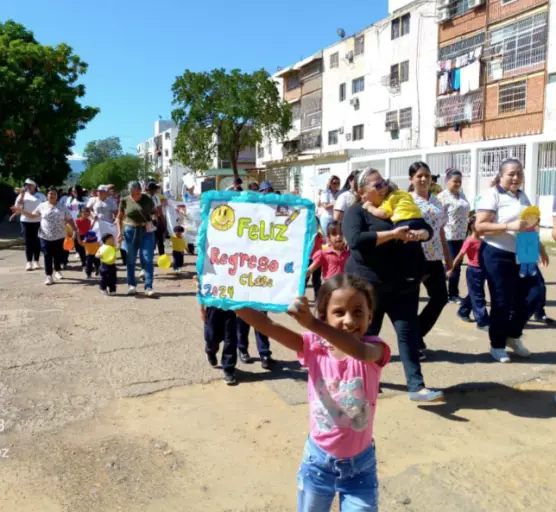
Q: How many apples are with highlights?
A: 0